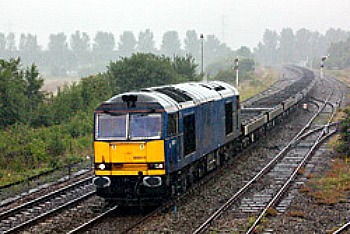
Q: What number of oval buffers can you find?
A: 2